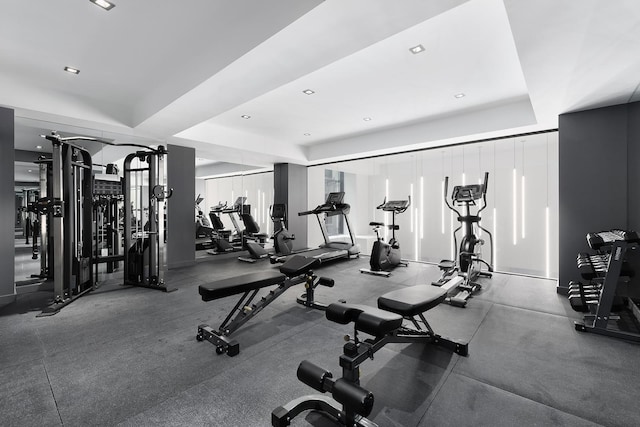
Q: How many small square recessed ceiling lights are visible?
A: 8